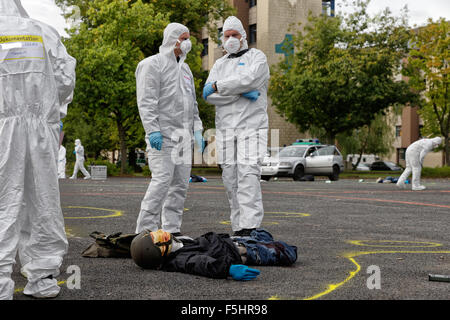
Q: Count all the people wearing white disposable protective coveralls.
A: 6